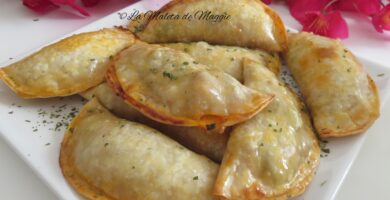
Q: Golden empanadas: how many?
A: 8